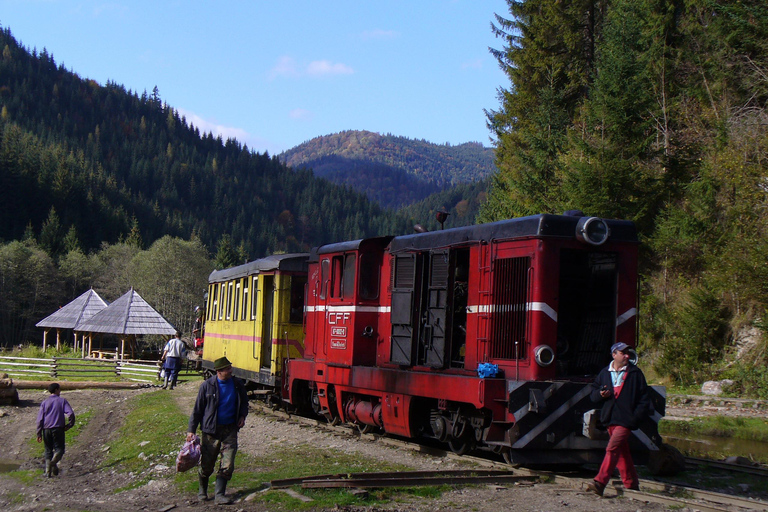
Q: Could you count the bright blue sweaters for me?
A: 1